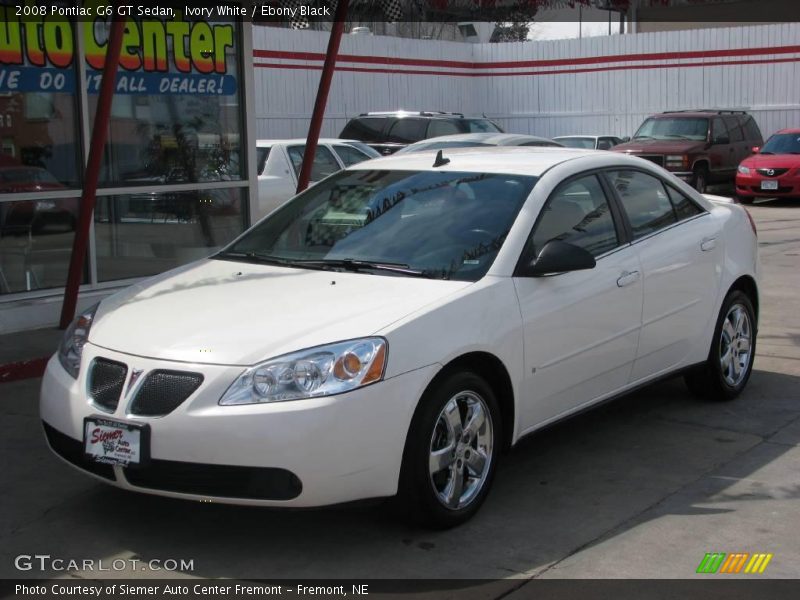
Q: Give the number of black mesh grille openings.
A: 2